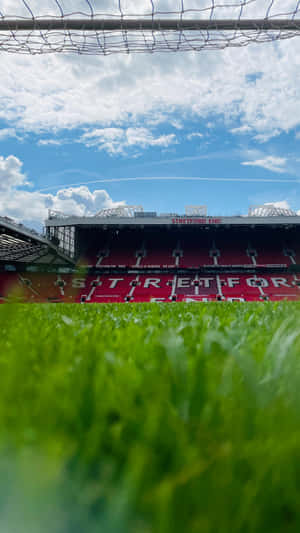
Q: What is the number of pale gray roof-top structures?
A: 3